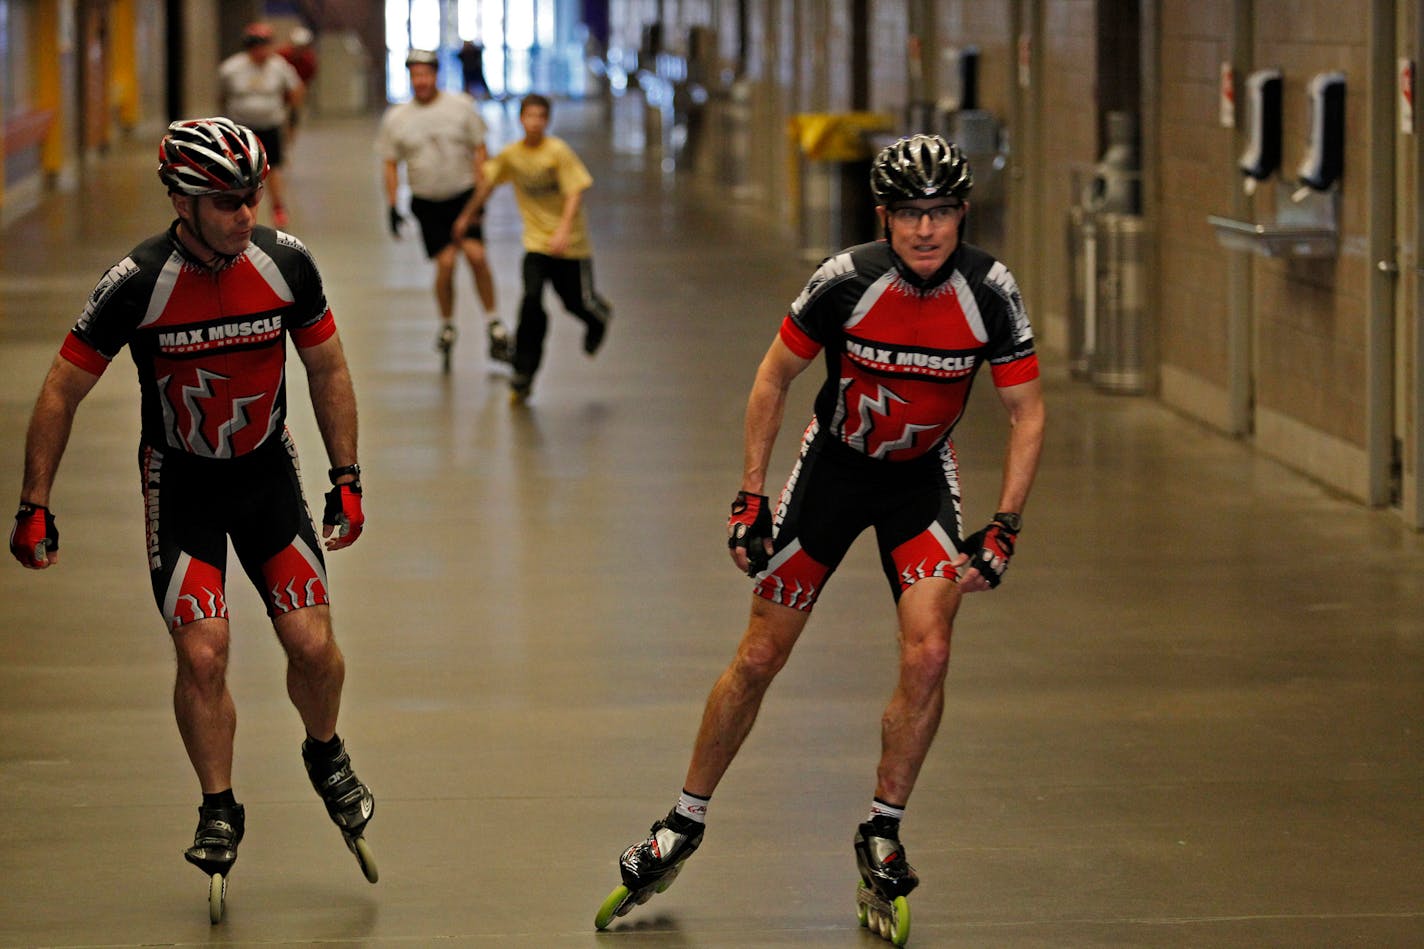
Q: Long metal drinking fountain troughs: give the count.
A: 1